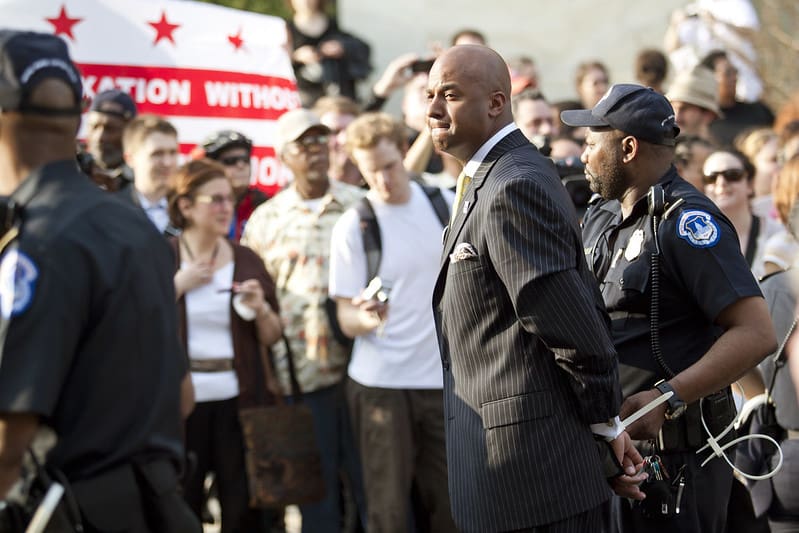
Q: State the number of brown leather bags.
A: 1